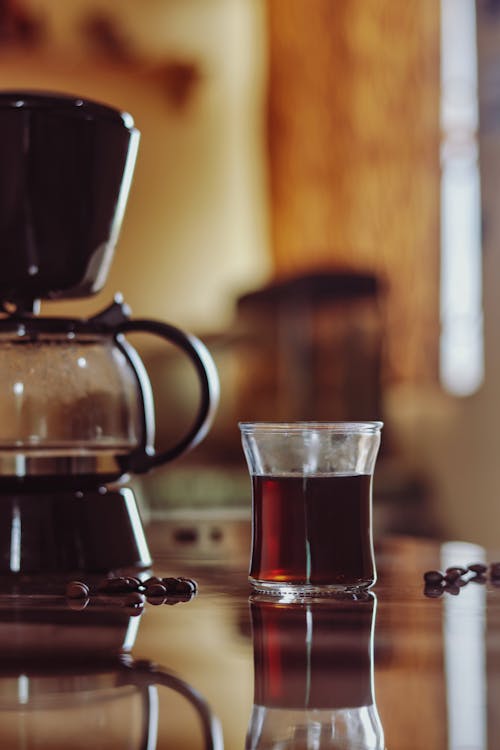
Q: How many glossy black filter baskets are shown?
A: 1